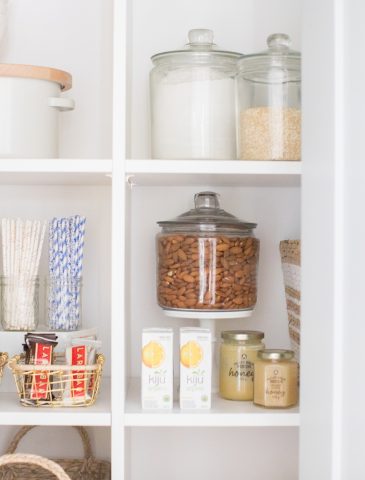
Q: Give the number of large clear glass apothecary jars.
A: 3